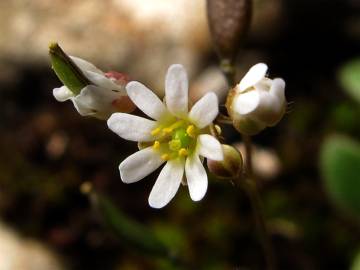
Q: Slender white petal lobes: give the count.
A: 8